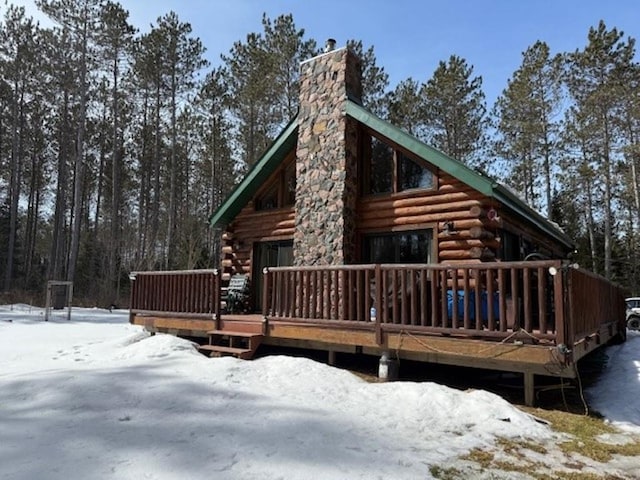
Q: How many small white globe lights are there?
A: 2